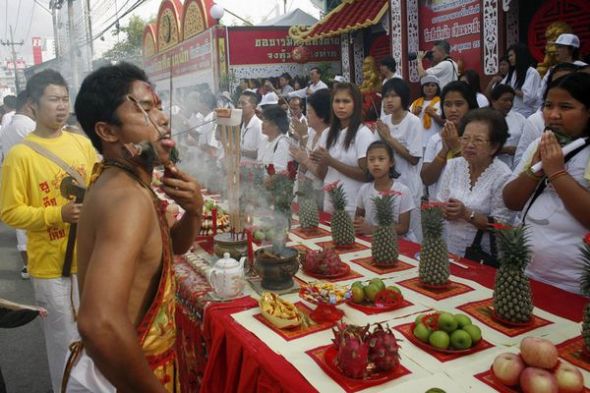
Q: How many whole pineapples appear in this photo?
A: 5